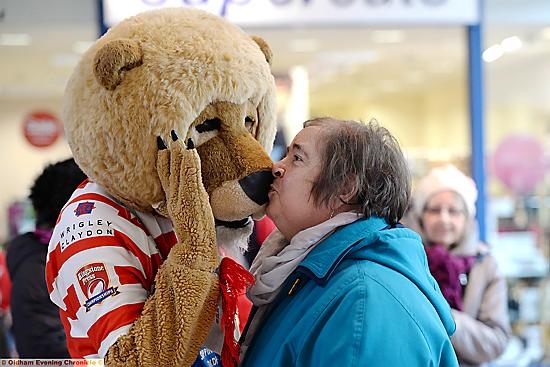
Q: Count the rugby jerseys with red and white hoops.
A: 1